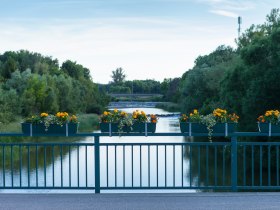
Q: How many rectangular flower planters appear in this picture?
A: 4